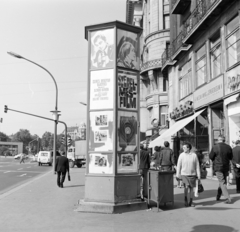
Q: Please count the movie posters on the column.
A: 8